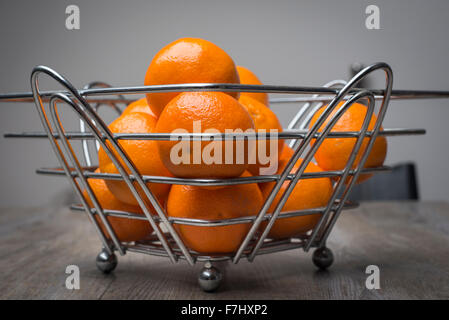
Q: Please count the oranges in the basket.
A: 11